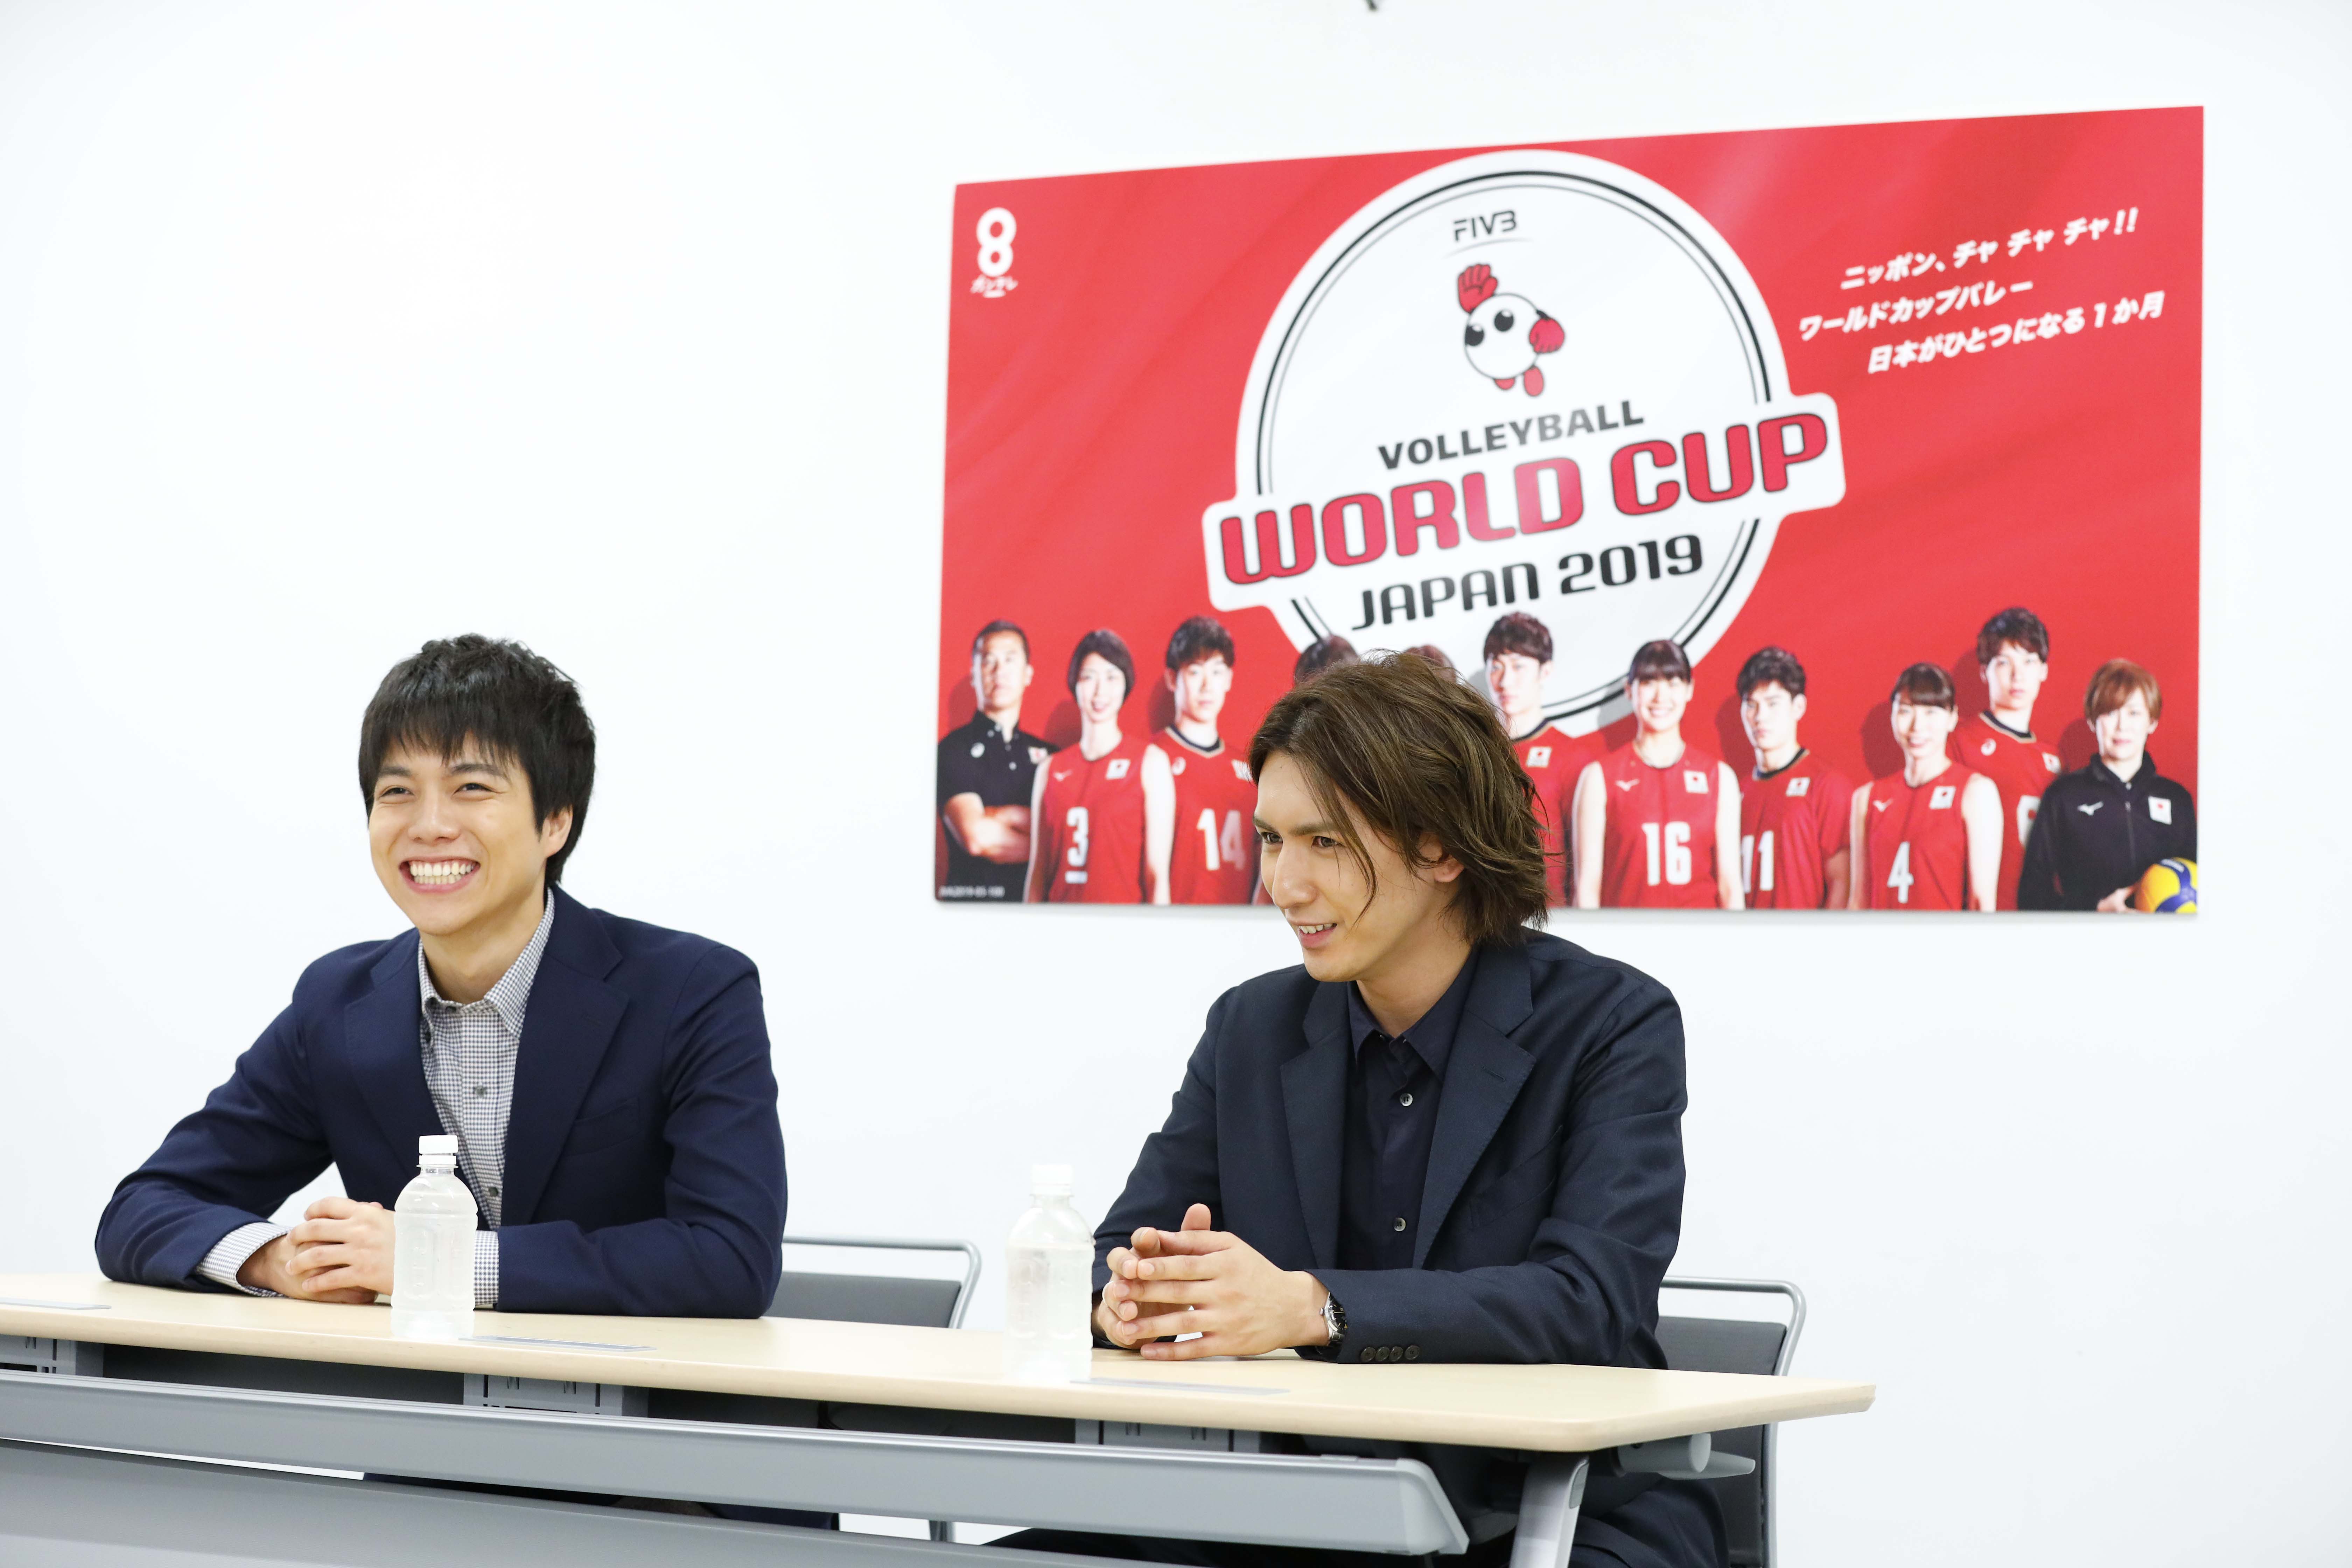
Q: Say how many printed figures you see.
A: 11